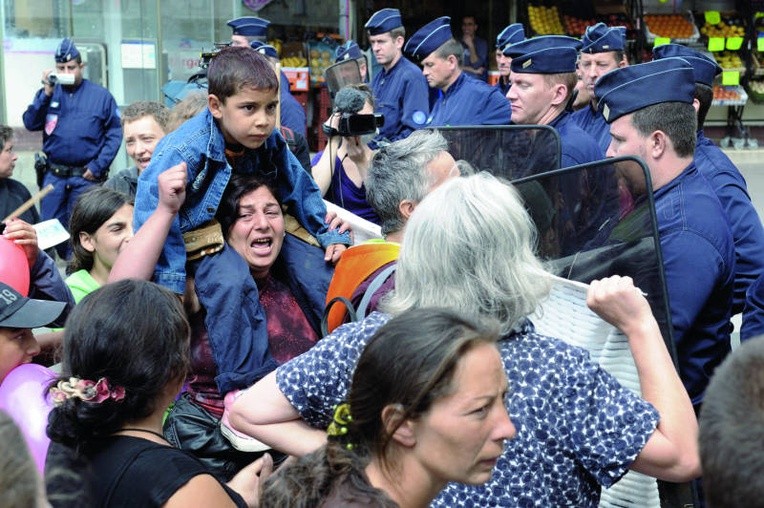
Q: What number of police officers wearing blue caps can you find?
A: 11